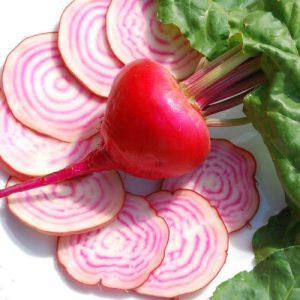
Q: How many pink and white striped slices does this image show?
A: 8